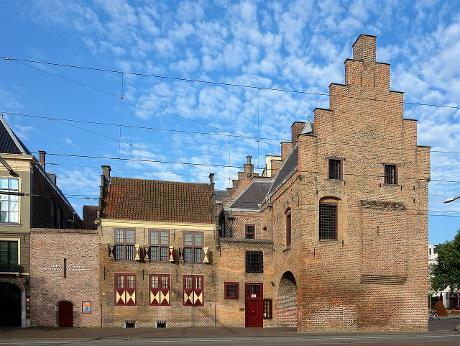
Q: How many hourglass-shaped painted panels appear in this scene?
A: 12